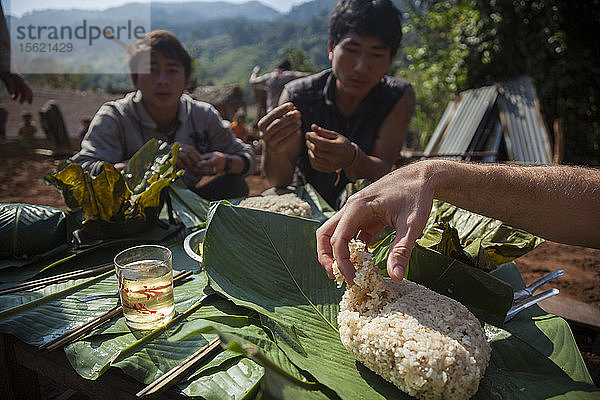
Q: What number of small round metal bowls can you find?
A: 1